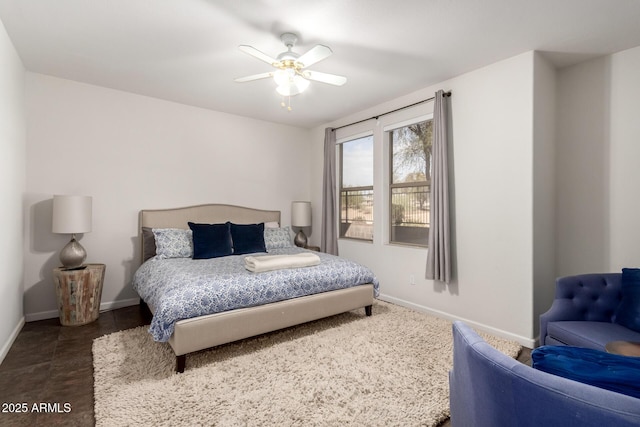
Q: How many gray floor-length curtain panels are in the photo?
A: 2